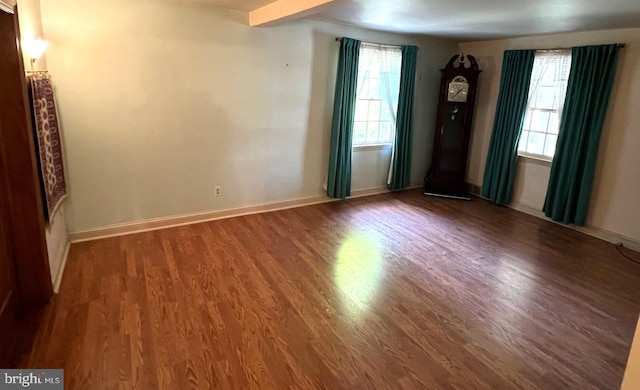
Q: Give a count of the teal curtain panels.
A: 4